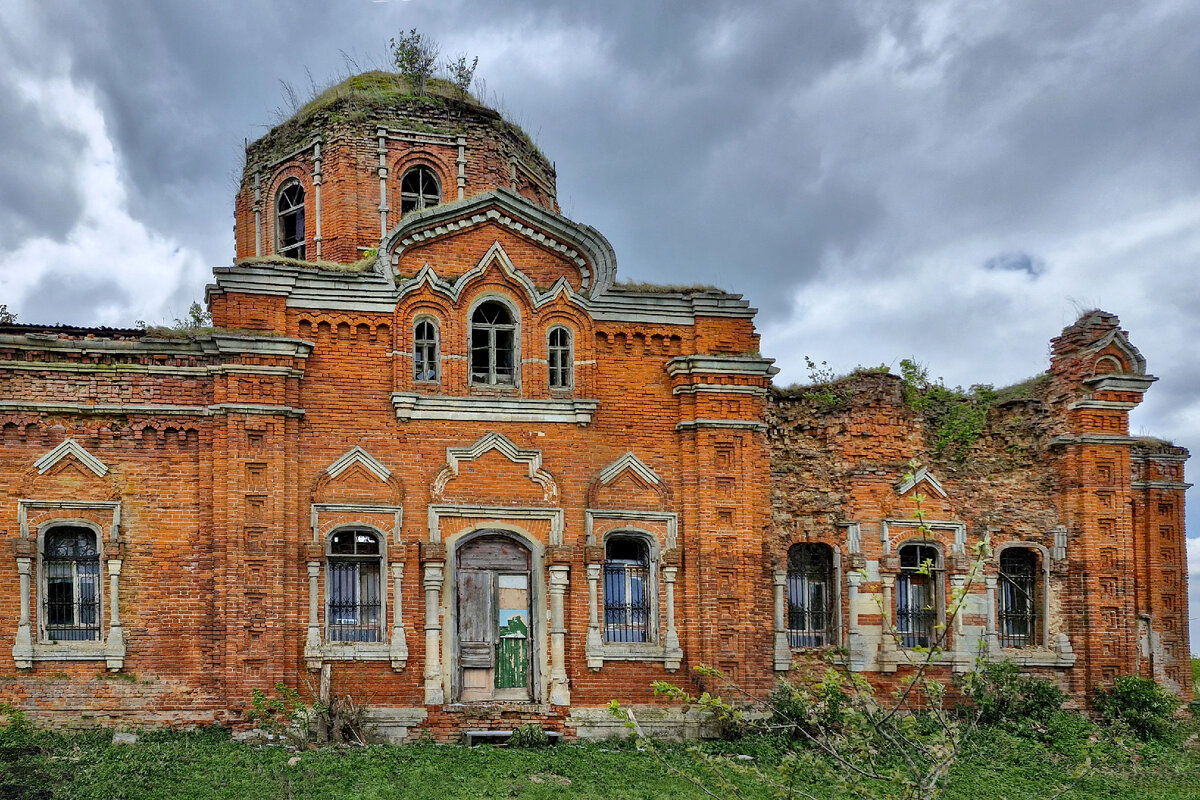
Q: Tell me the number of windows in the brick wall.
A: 11